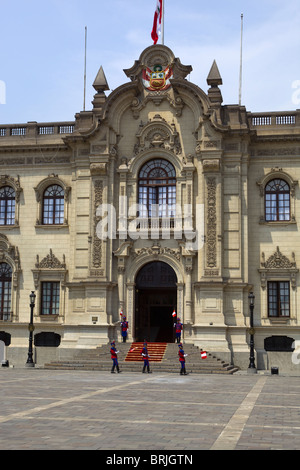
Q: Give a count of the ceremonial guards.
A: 5